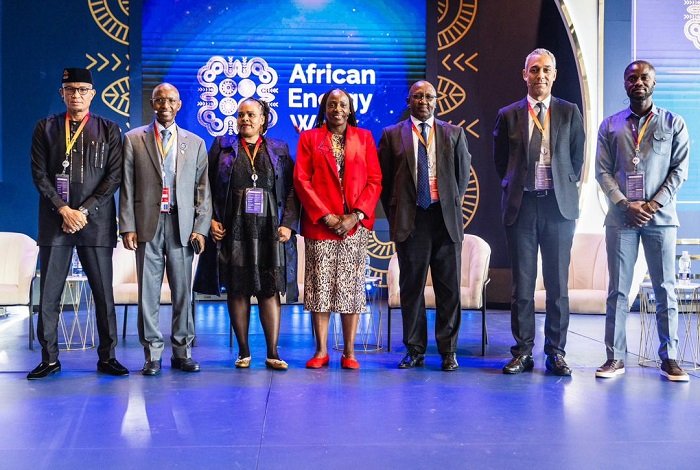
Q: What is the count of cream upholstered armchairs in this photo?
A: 5